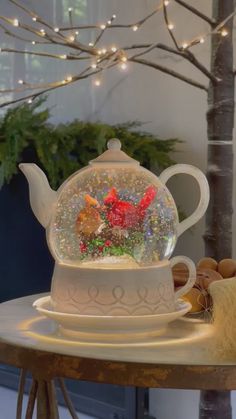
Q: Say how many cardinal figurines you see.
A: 2